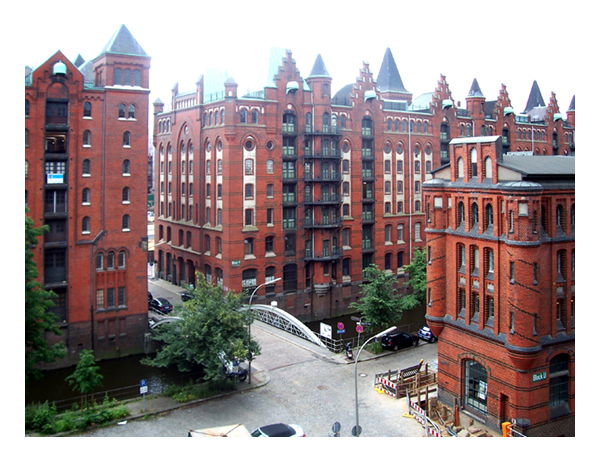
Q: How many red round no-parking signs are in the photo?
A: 2